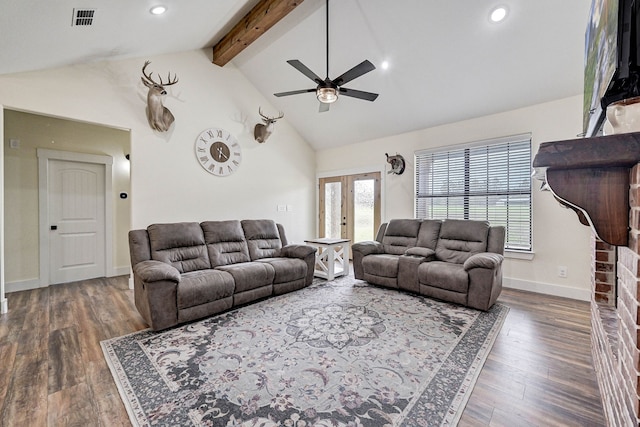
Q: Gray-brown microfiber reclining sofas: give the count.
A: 2